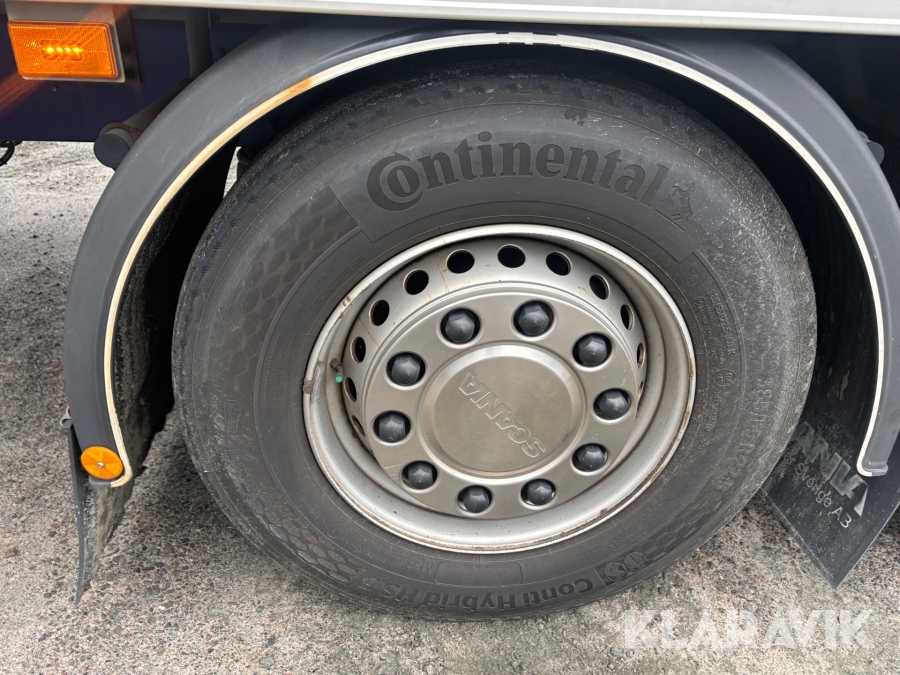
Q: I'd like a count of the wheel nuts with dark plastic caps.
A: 10